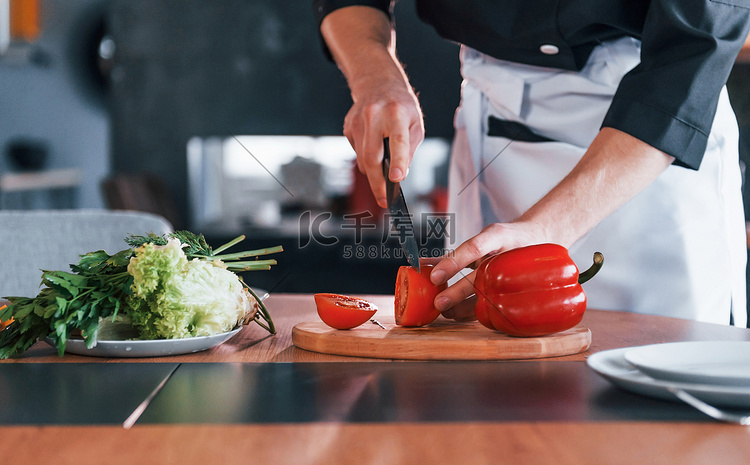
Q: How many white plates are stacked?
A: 2